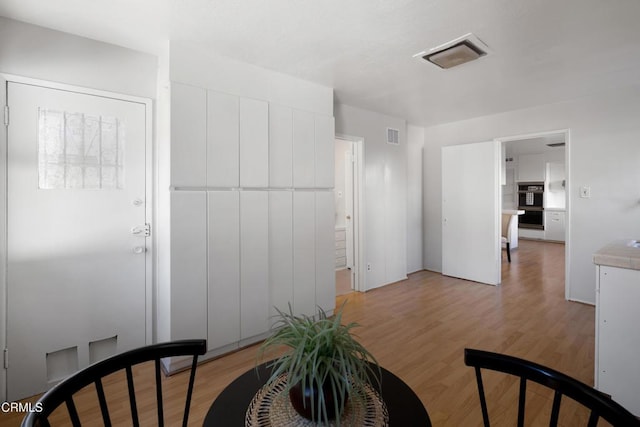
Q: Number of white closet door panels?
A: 12